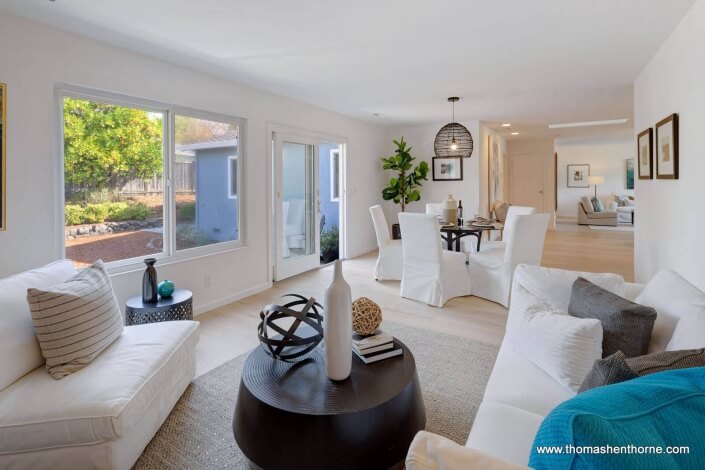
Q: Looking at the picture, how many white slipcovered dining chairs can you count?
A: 5